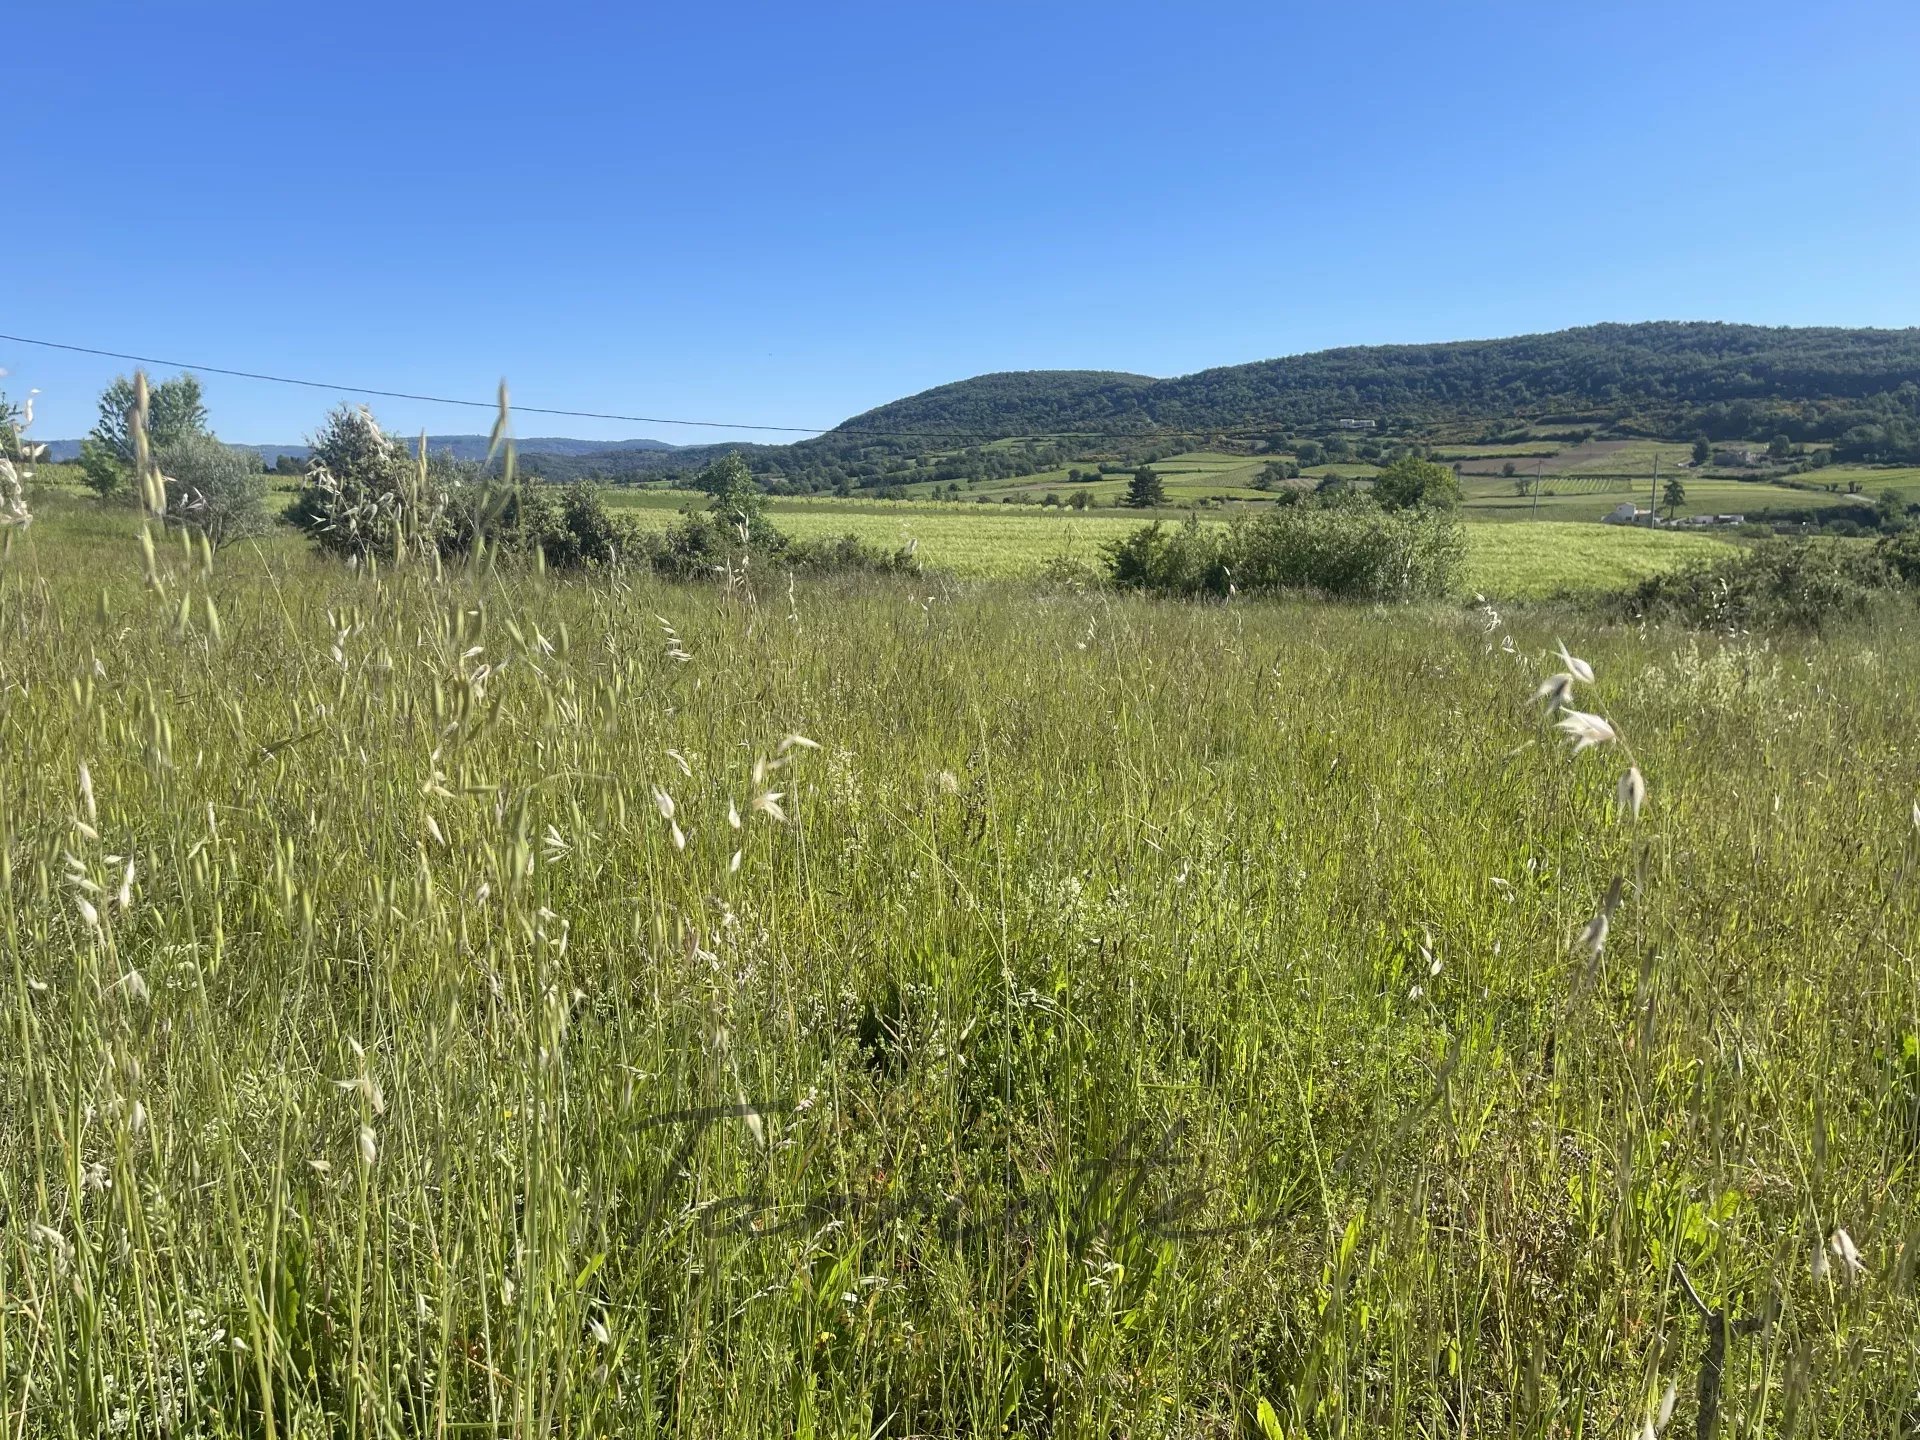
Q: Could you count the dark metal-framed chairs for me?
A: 0